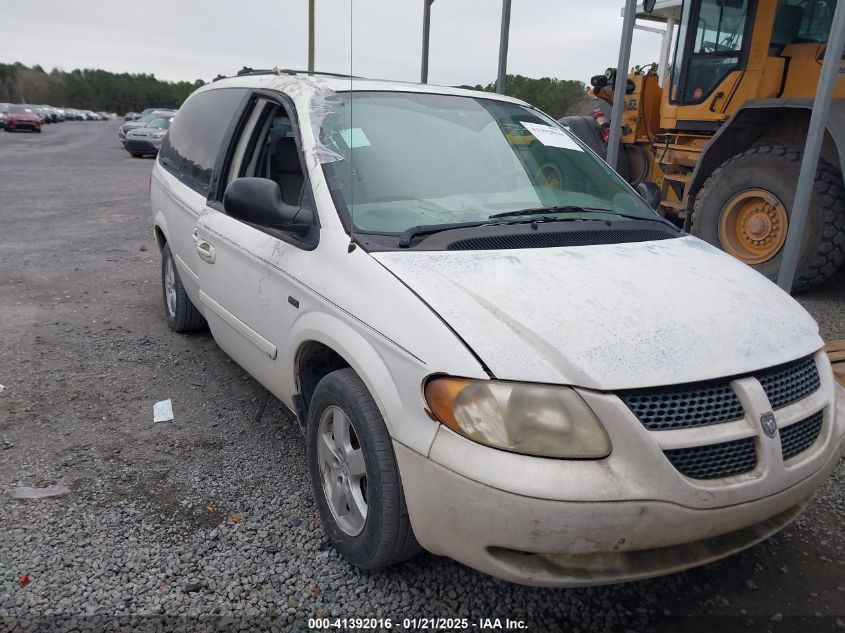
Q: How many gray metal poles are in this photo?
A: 4